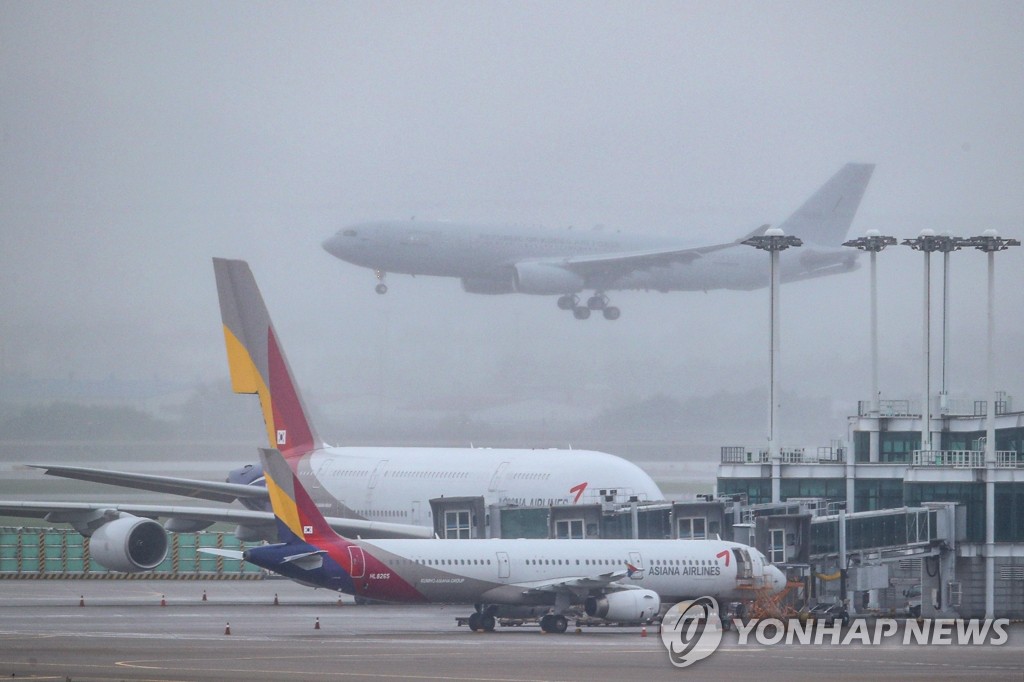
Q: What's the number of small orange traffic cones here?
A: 8